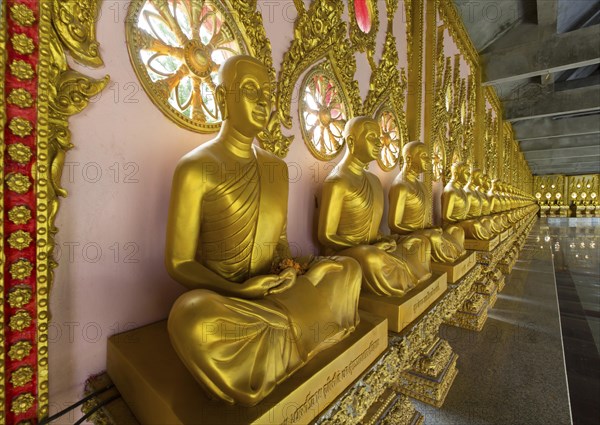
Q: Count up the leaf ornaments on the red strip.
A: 15